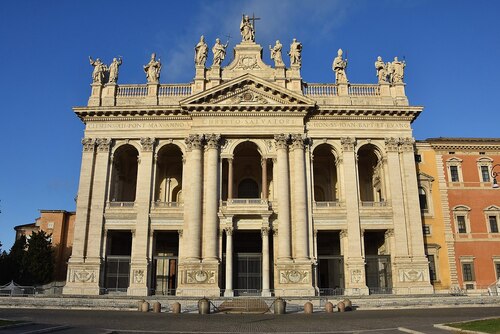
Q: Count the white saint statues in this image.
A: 11